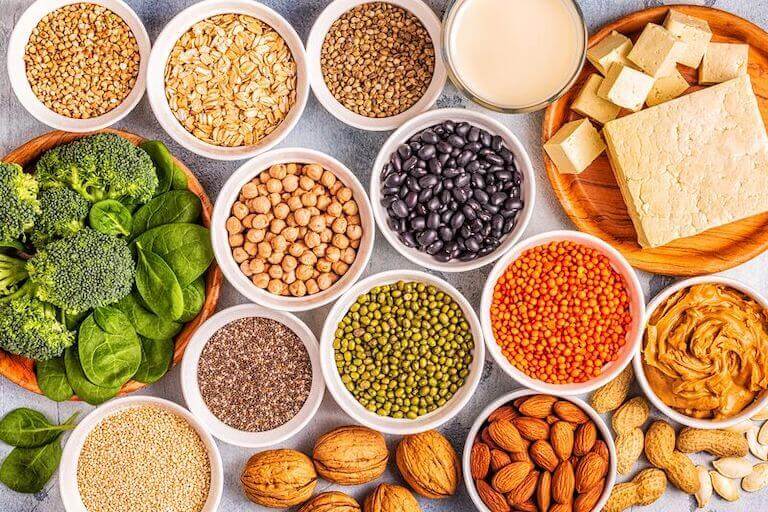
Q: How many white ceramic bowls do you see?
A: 11